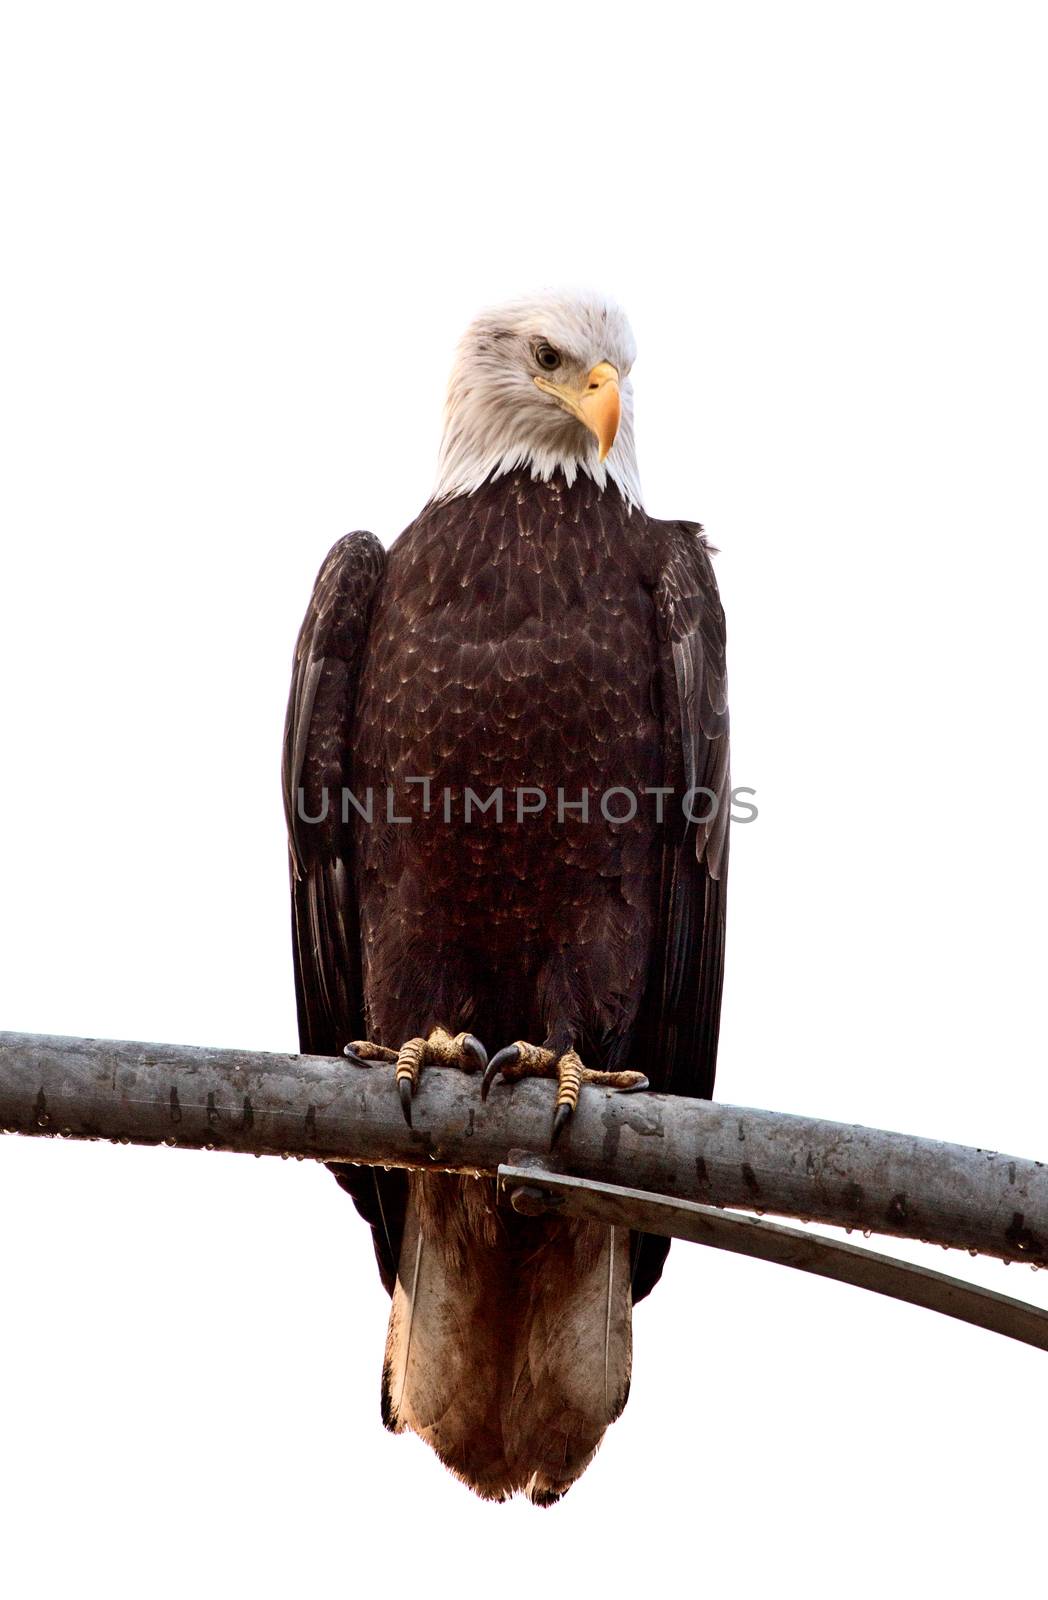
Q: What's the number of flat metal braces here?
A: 1